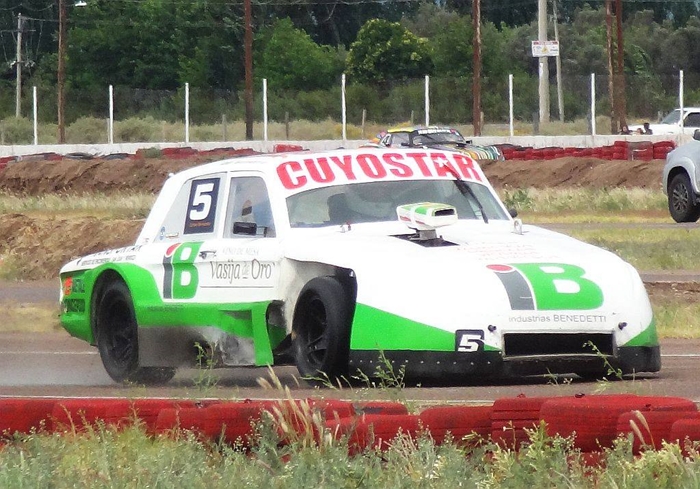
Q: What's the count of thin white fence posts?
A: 9